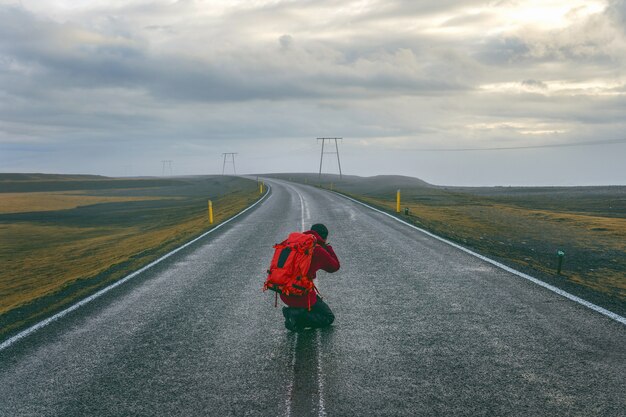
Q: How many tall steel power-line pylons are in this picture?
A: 3